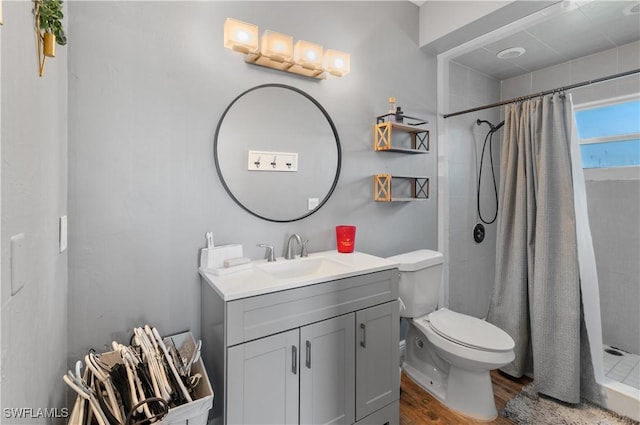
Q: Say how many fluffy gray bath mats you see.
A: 1